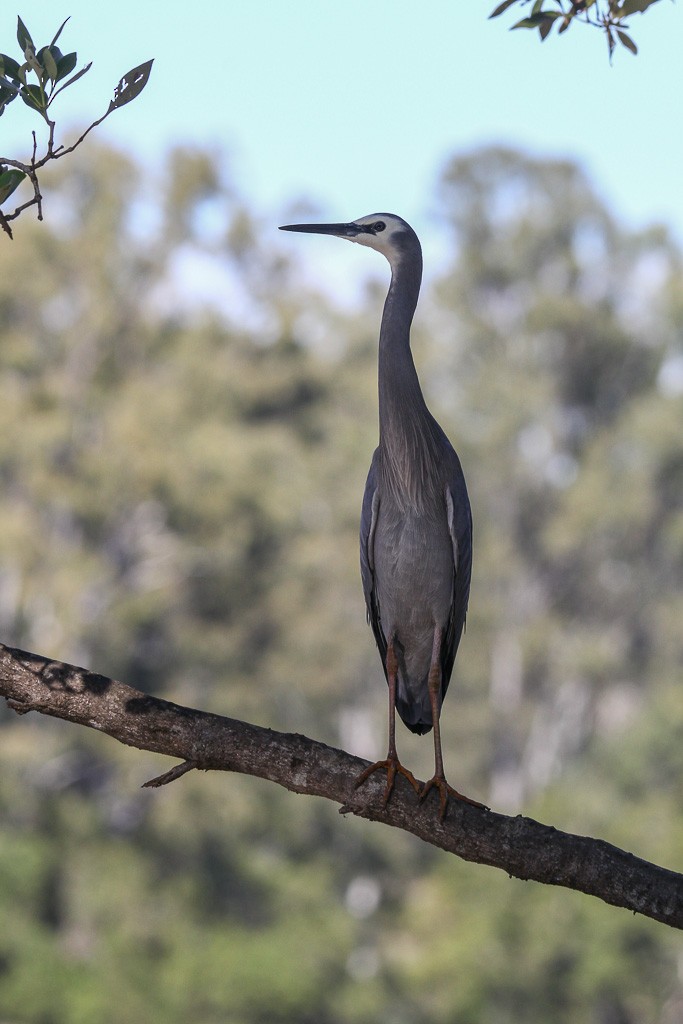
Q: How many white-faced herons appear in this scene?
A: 1